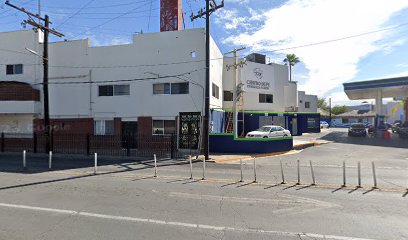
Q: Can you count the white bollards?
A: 14